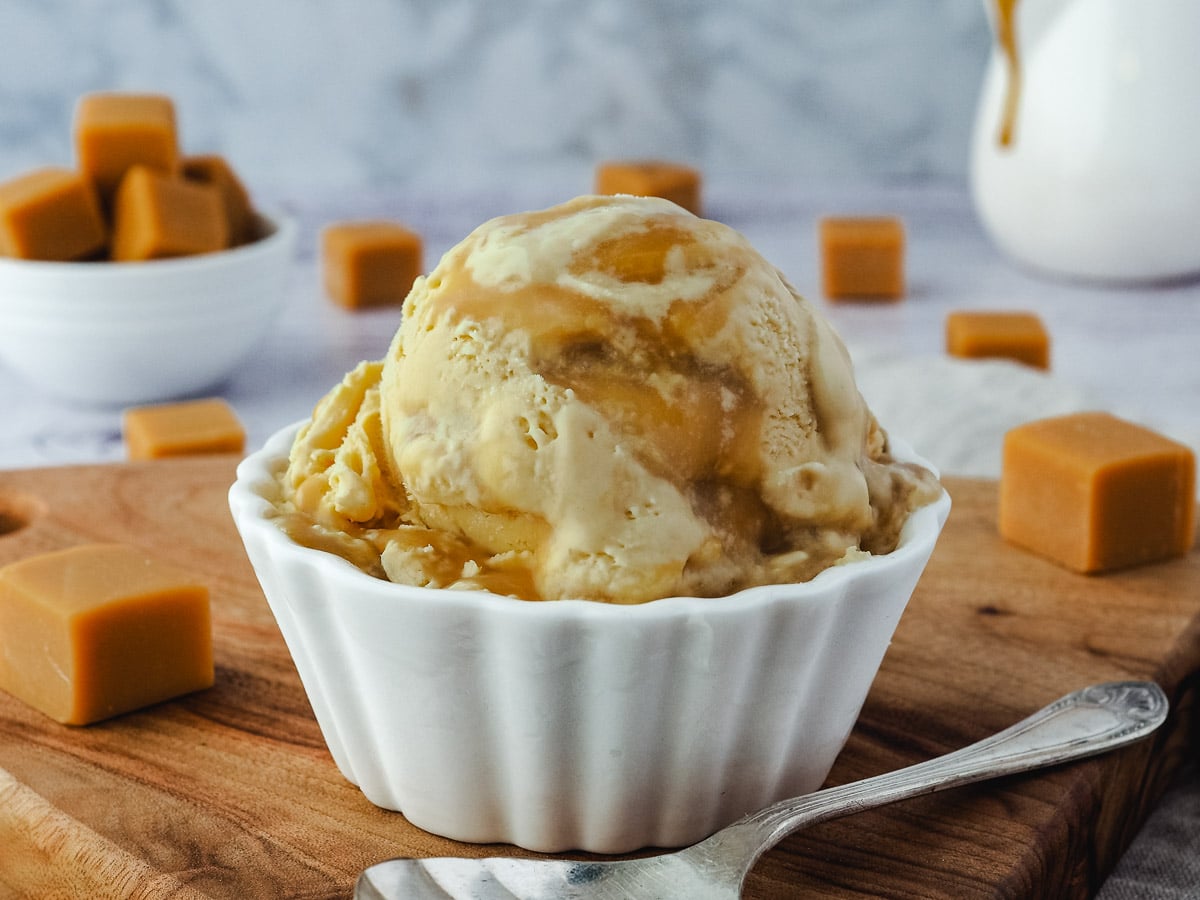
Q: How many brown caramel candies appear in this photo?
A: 11